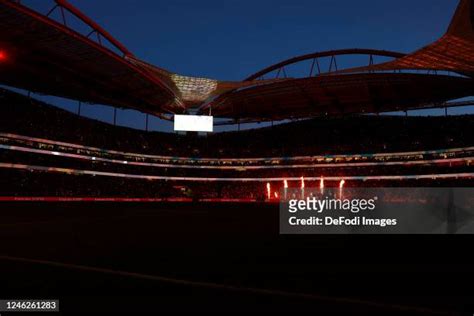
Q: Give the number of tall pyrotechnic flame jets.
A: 5